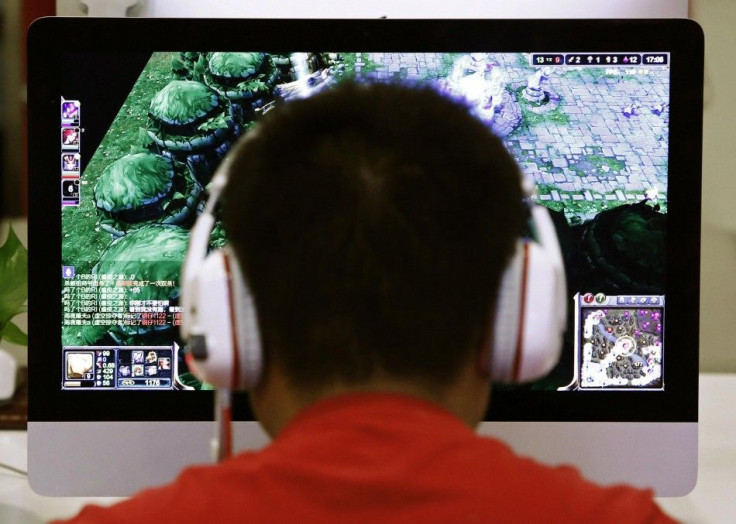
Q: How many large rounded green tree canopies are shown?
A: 4